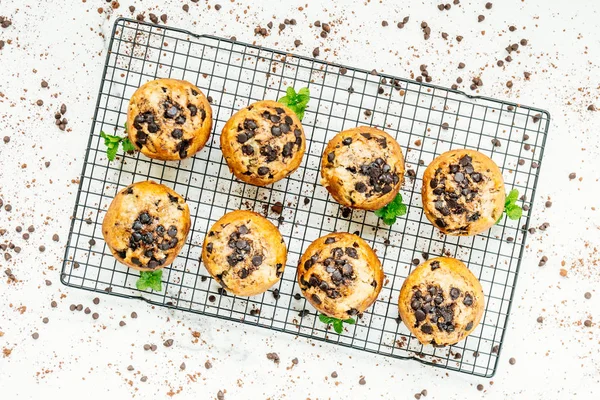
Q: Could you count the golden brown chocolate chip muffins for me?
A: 8